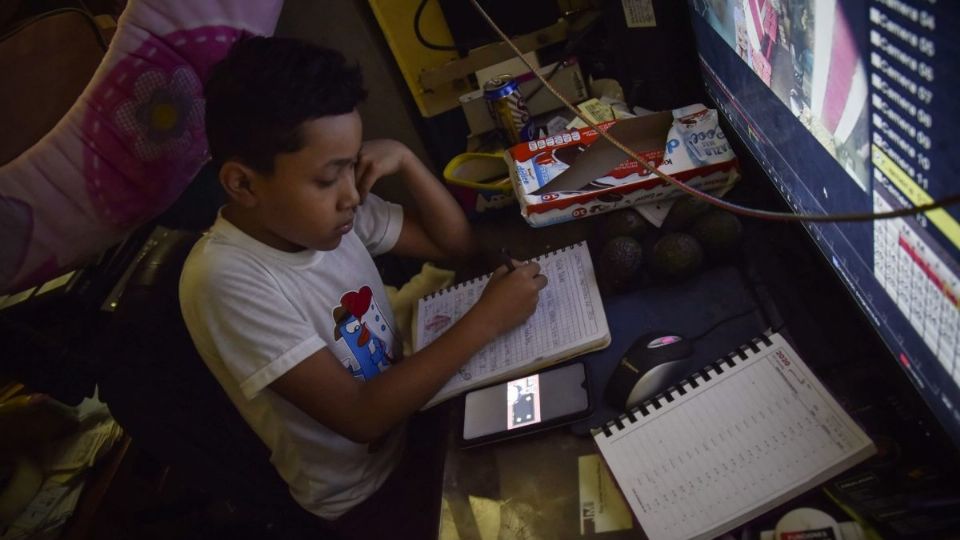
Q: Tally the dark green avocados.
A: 5